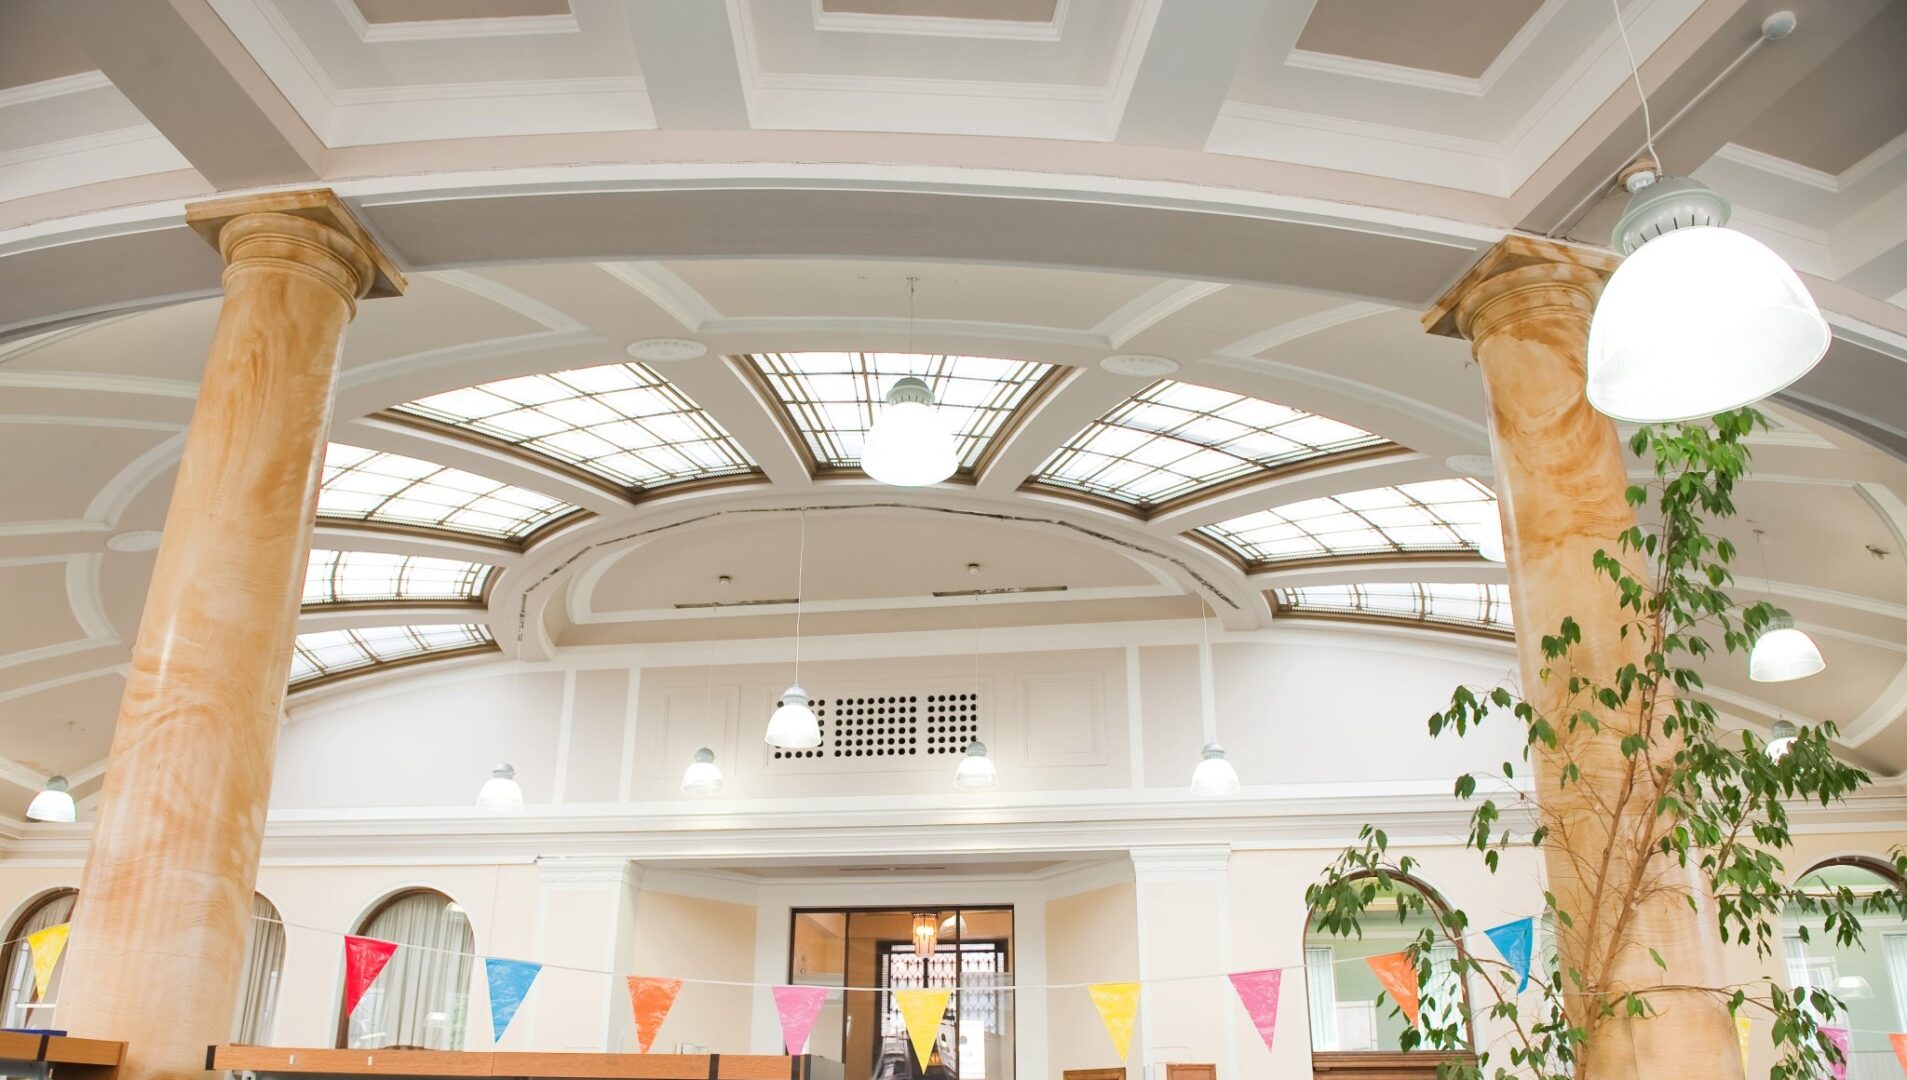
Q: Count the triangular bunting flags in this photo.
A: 13